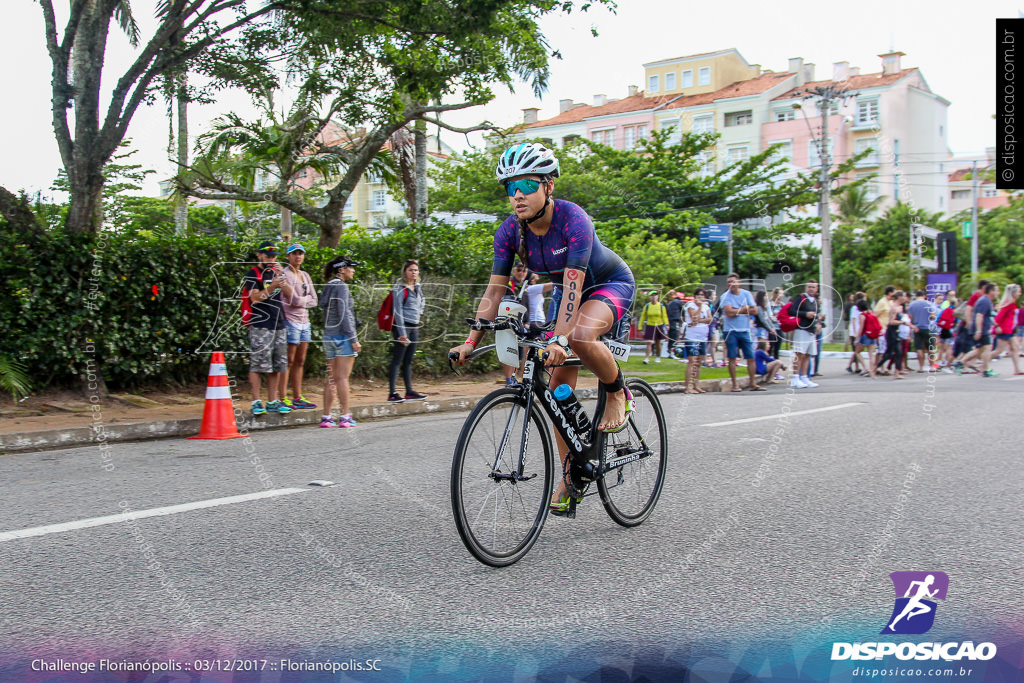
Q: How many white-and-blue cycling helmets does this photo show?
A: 1